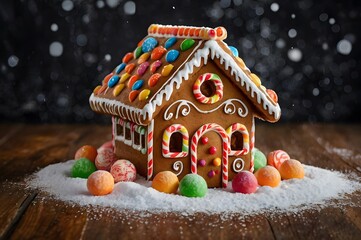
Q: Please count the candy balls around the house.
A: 13